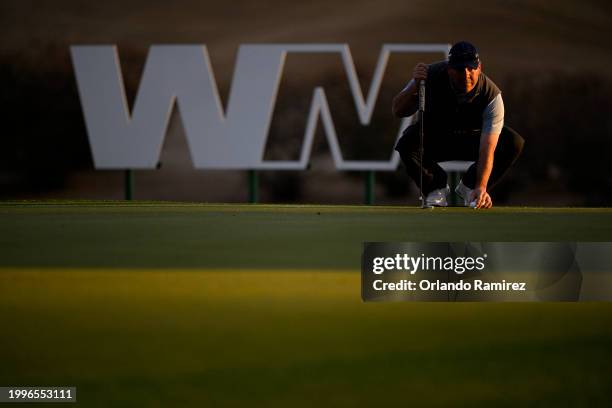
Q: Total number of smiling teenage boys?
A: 0